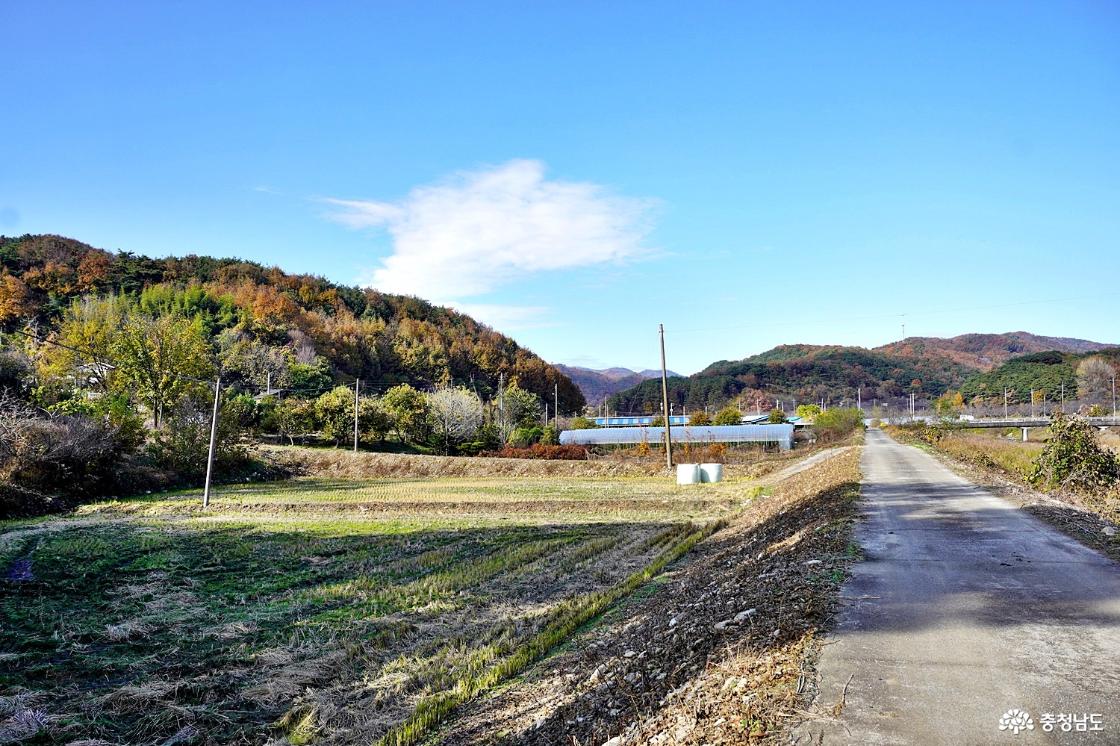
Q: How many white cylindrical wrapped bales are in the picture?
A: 2